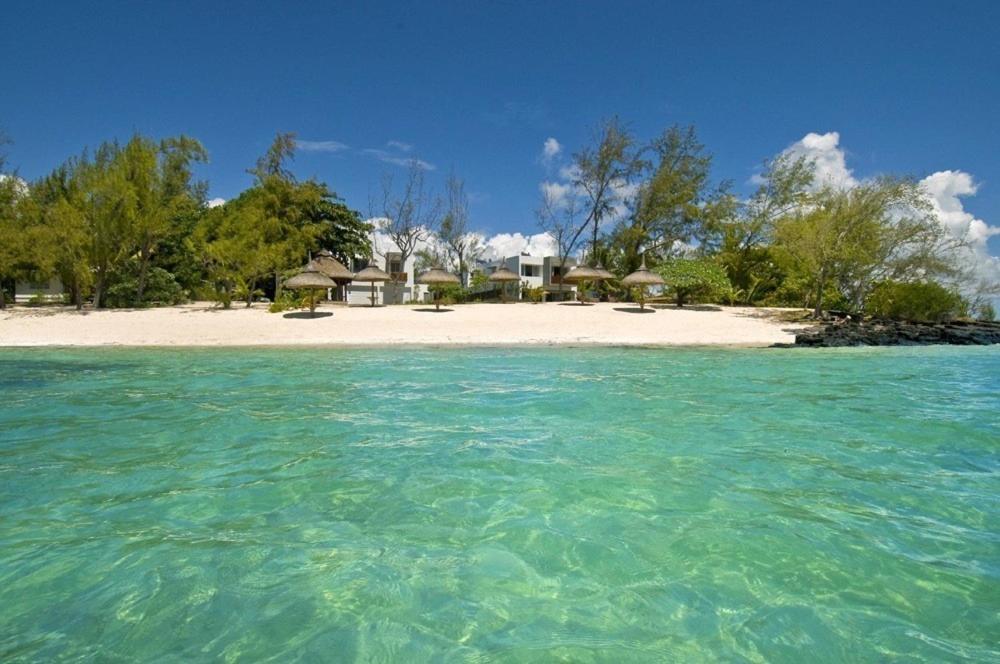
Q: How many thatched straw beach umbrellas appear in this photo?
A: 7